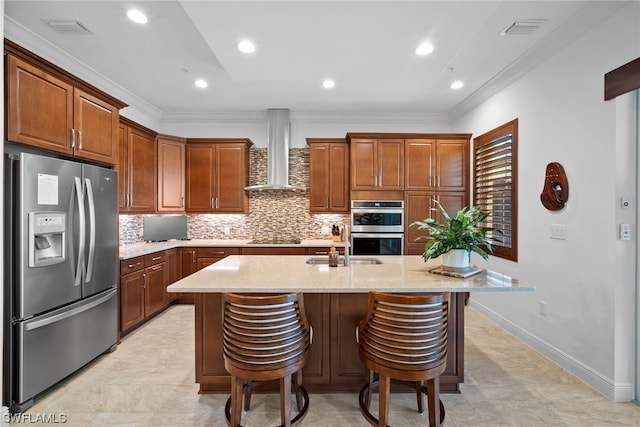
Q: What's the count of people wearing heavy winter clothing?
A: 0